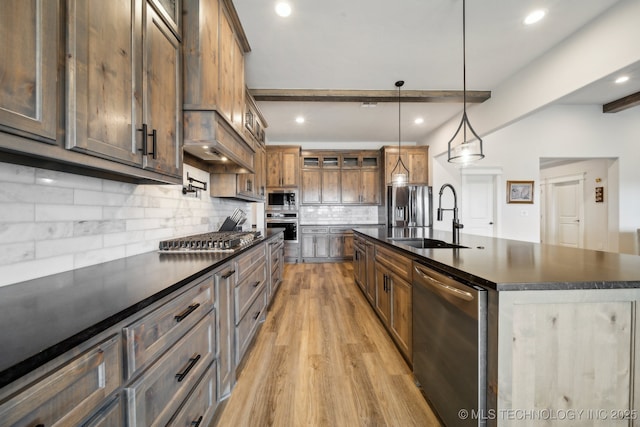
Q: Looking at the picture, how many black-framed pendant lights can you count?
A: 2